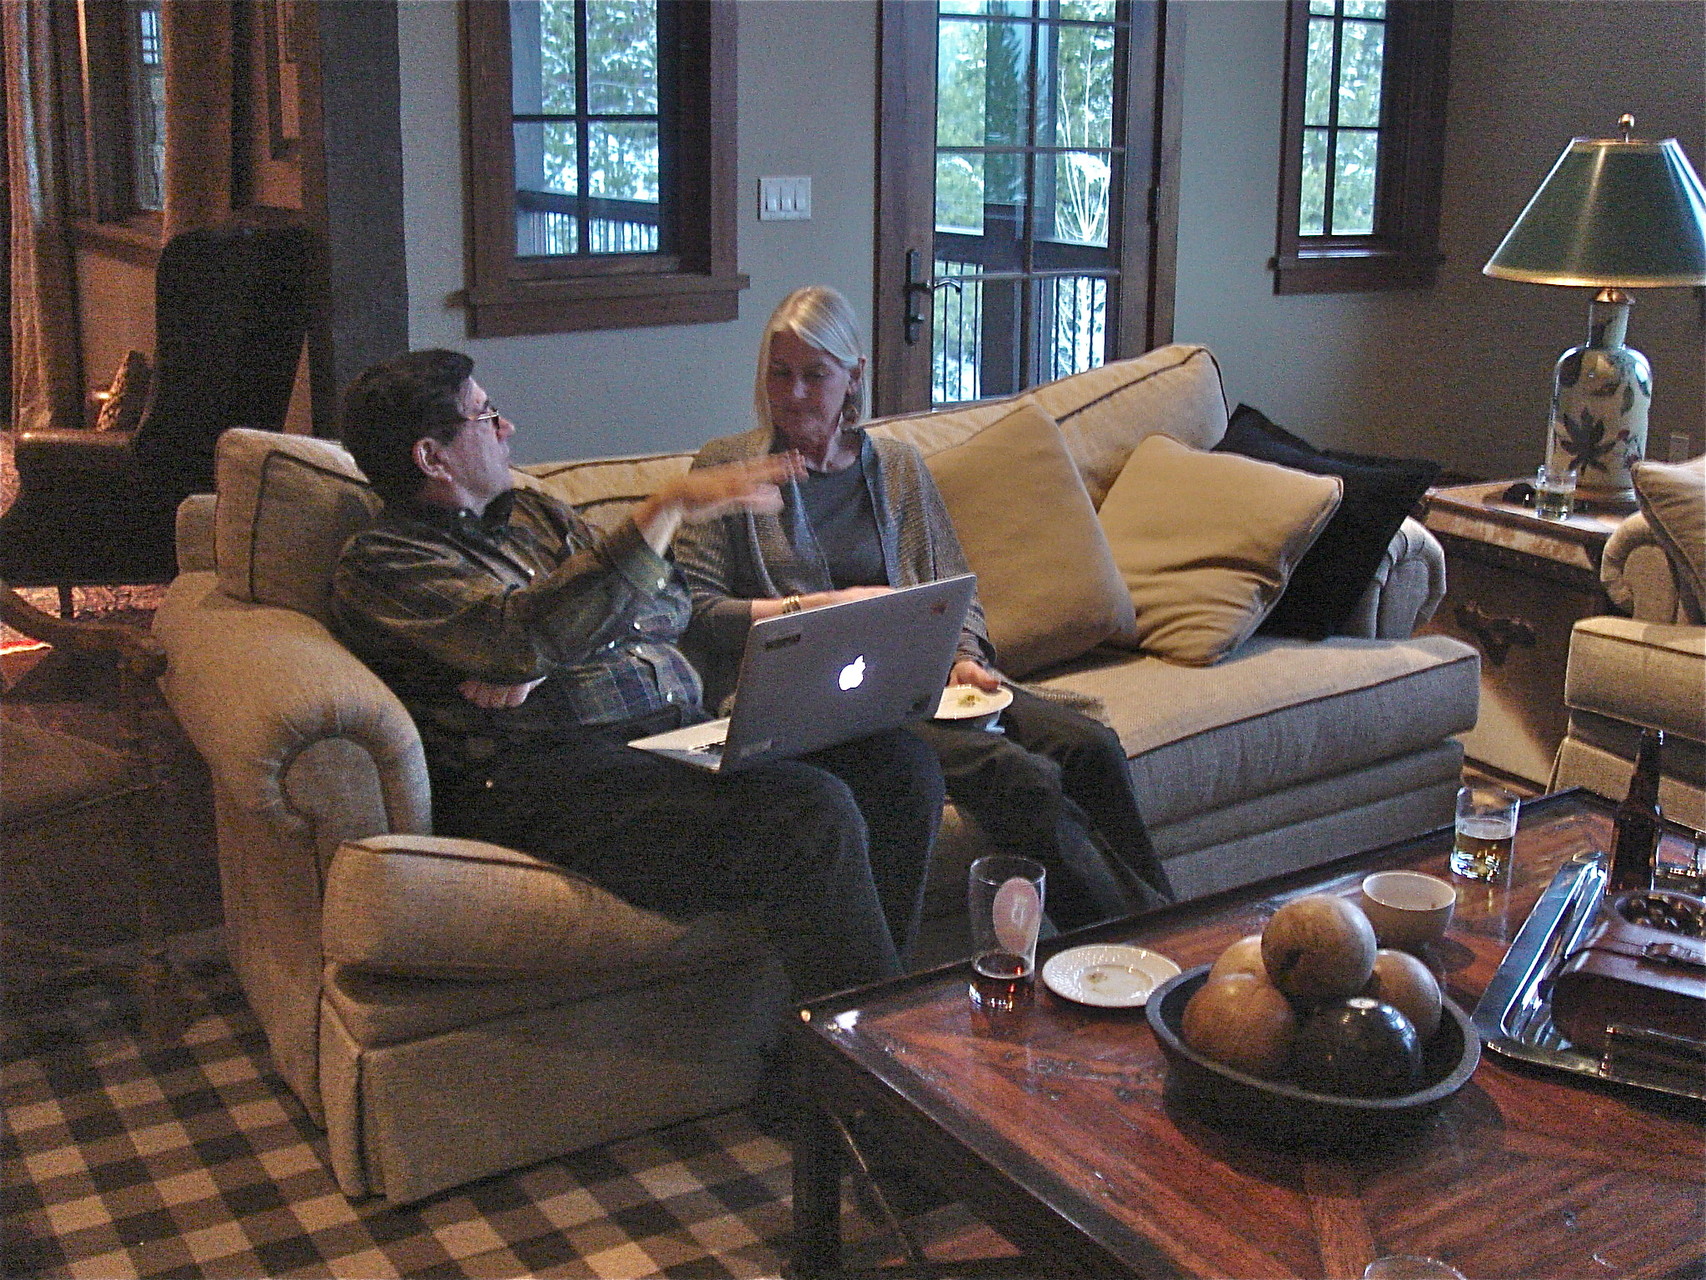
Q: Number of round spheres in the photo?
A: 5